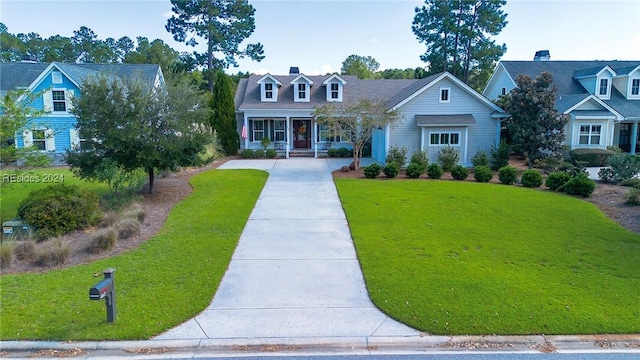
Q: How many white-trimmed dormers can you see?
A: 5